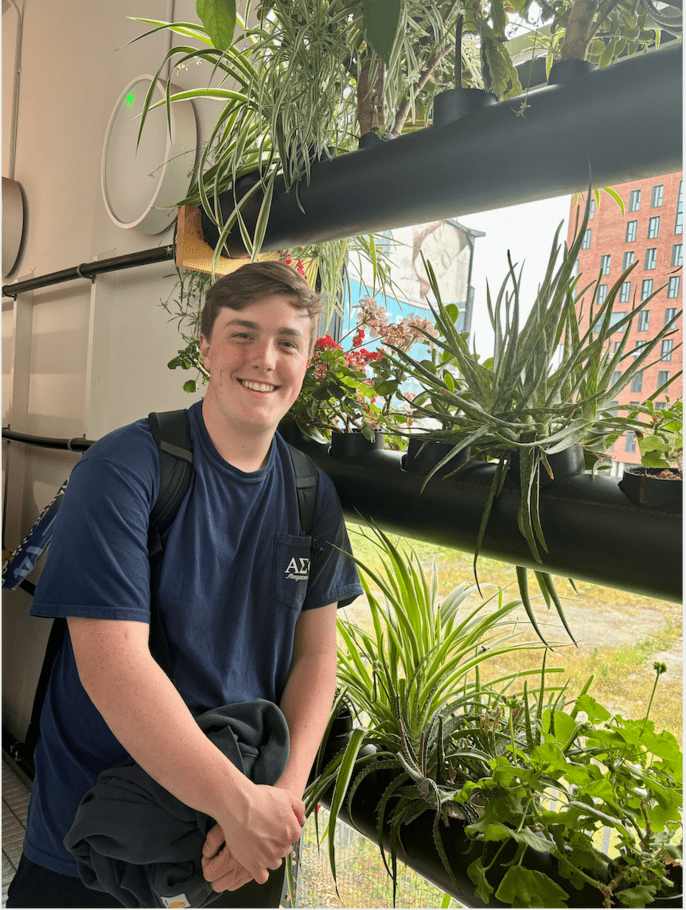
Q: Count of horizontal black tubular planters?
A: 3